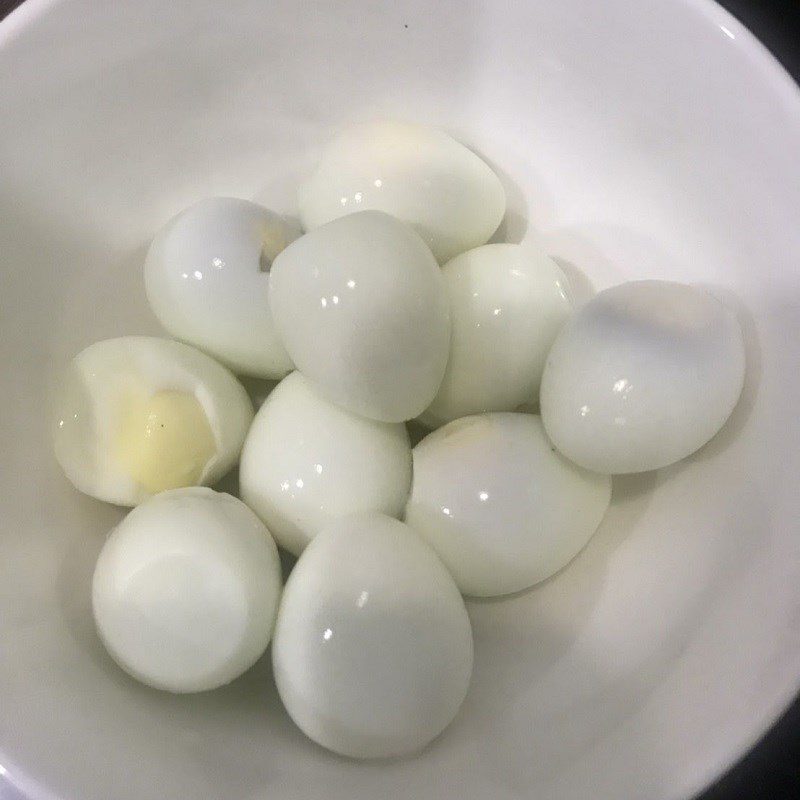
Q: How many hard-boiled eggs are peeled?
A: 10